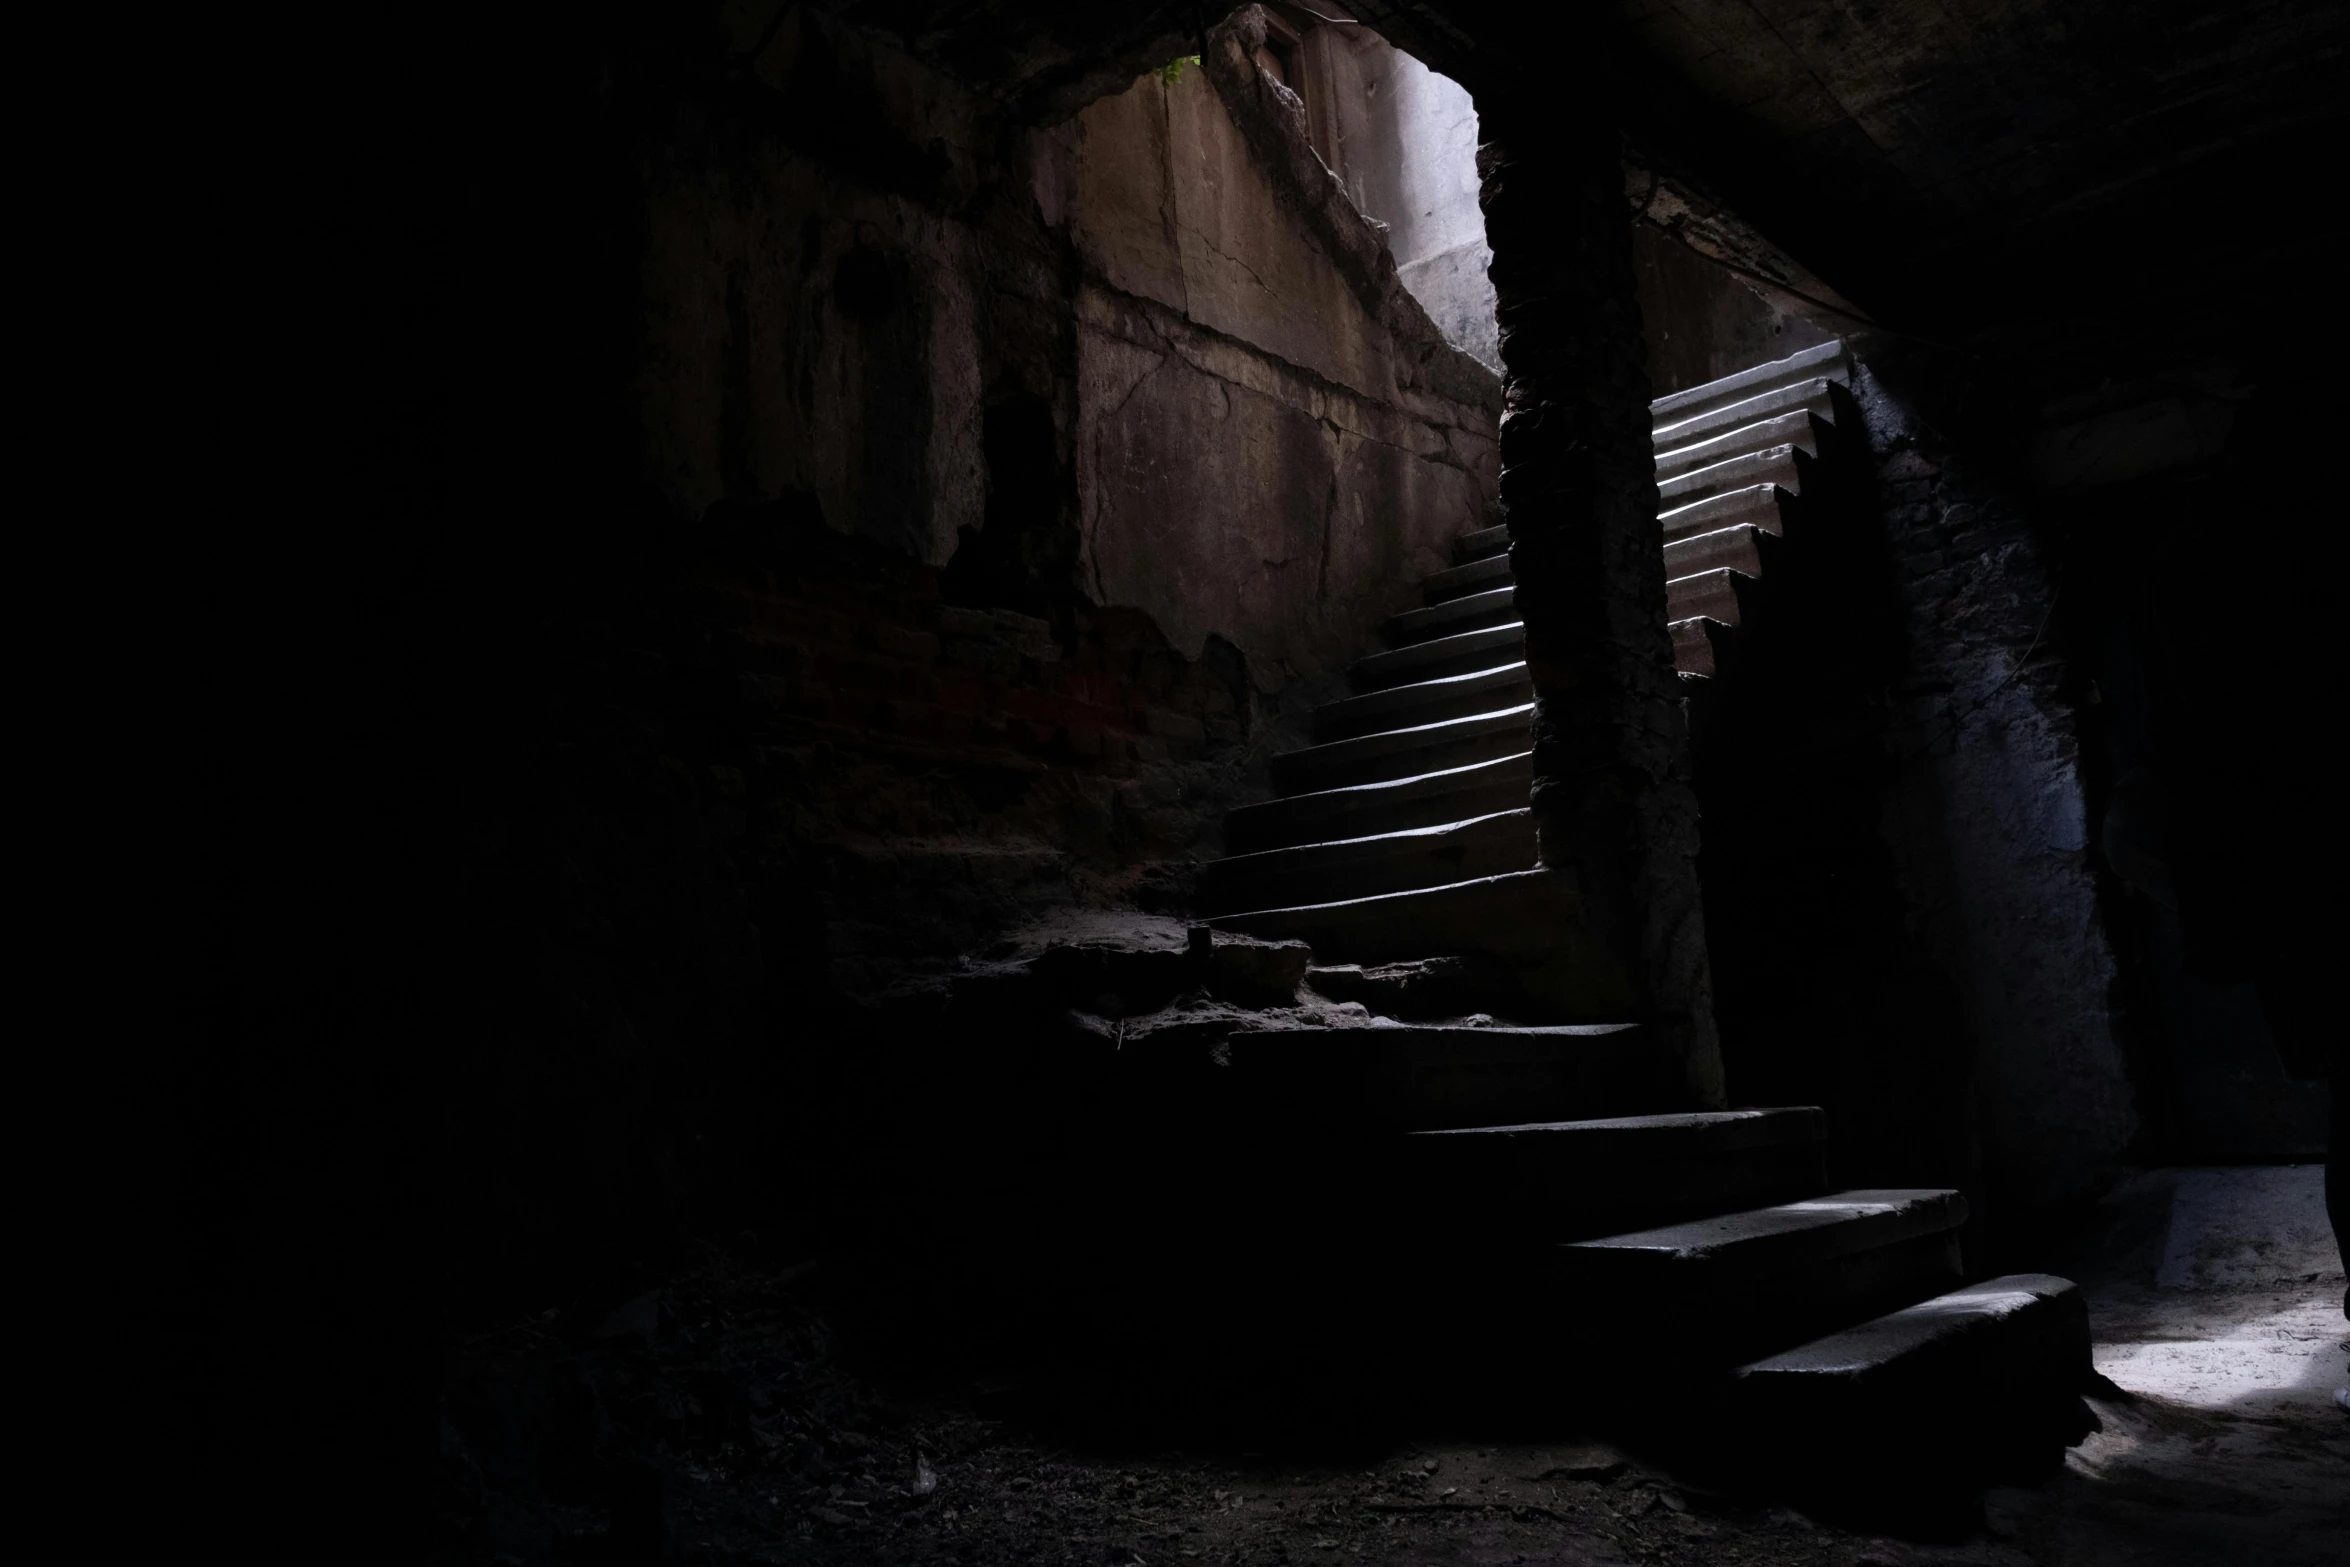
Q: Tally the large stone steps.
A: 4